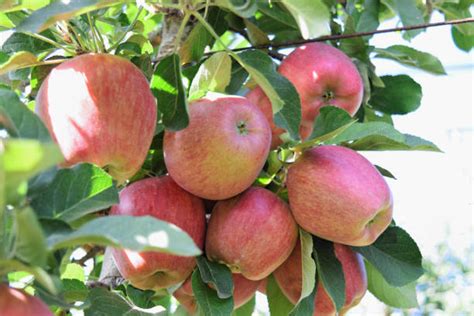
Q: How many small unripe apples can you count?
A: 0